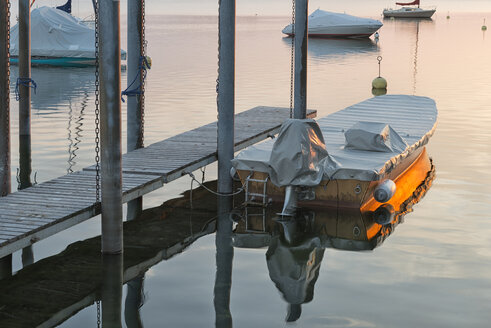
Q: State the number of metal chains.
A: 5